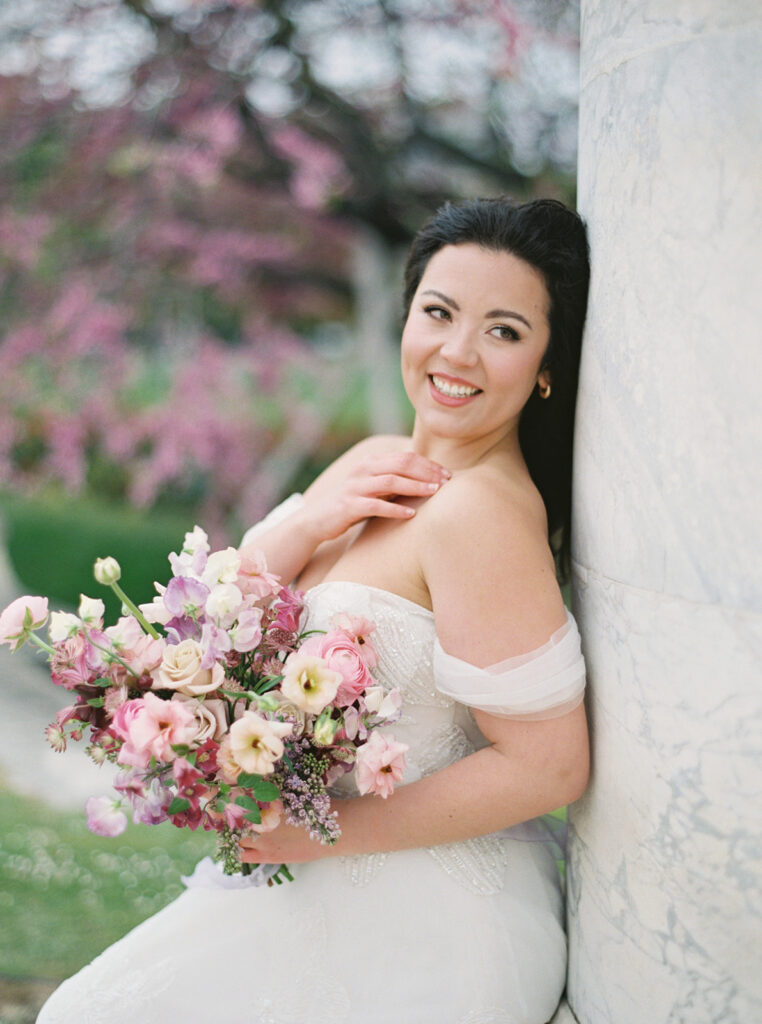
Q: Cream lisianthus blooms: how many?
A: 2